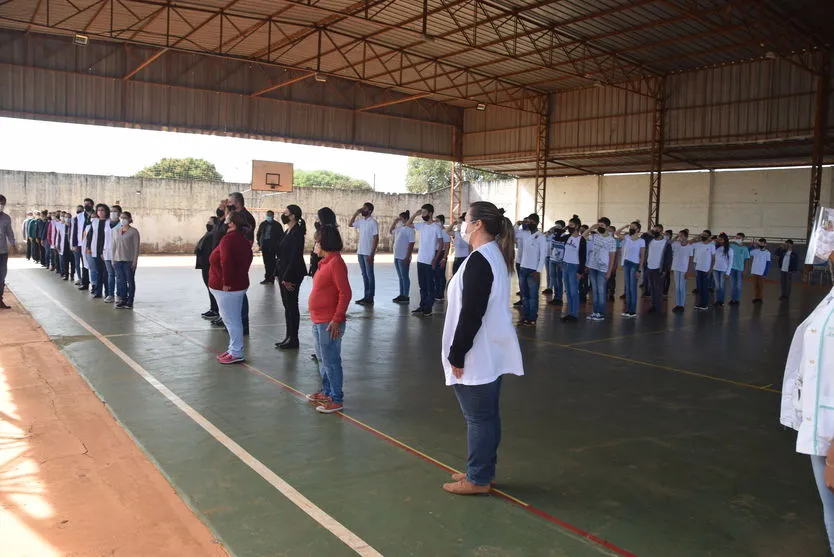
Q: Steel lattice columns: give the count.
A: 4